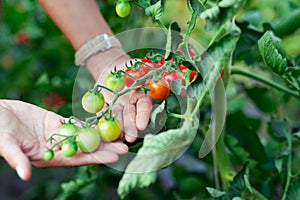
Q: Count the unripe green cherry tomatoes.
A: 8